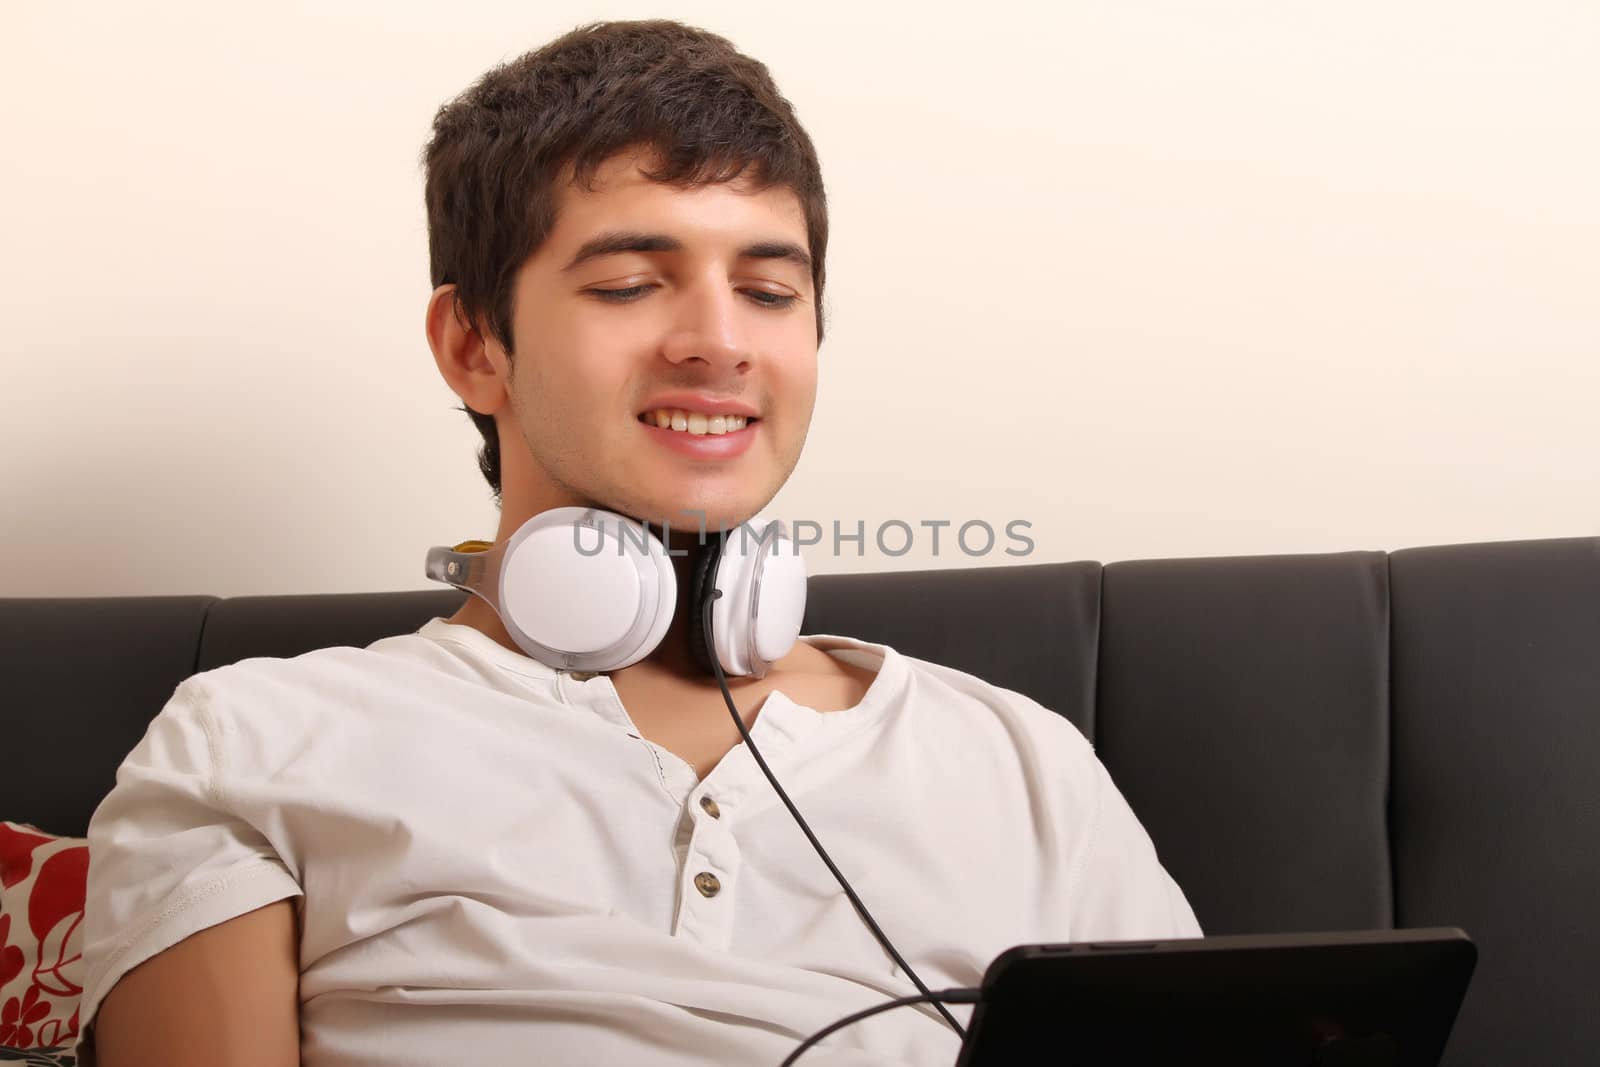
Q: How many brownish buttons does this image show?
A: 2